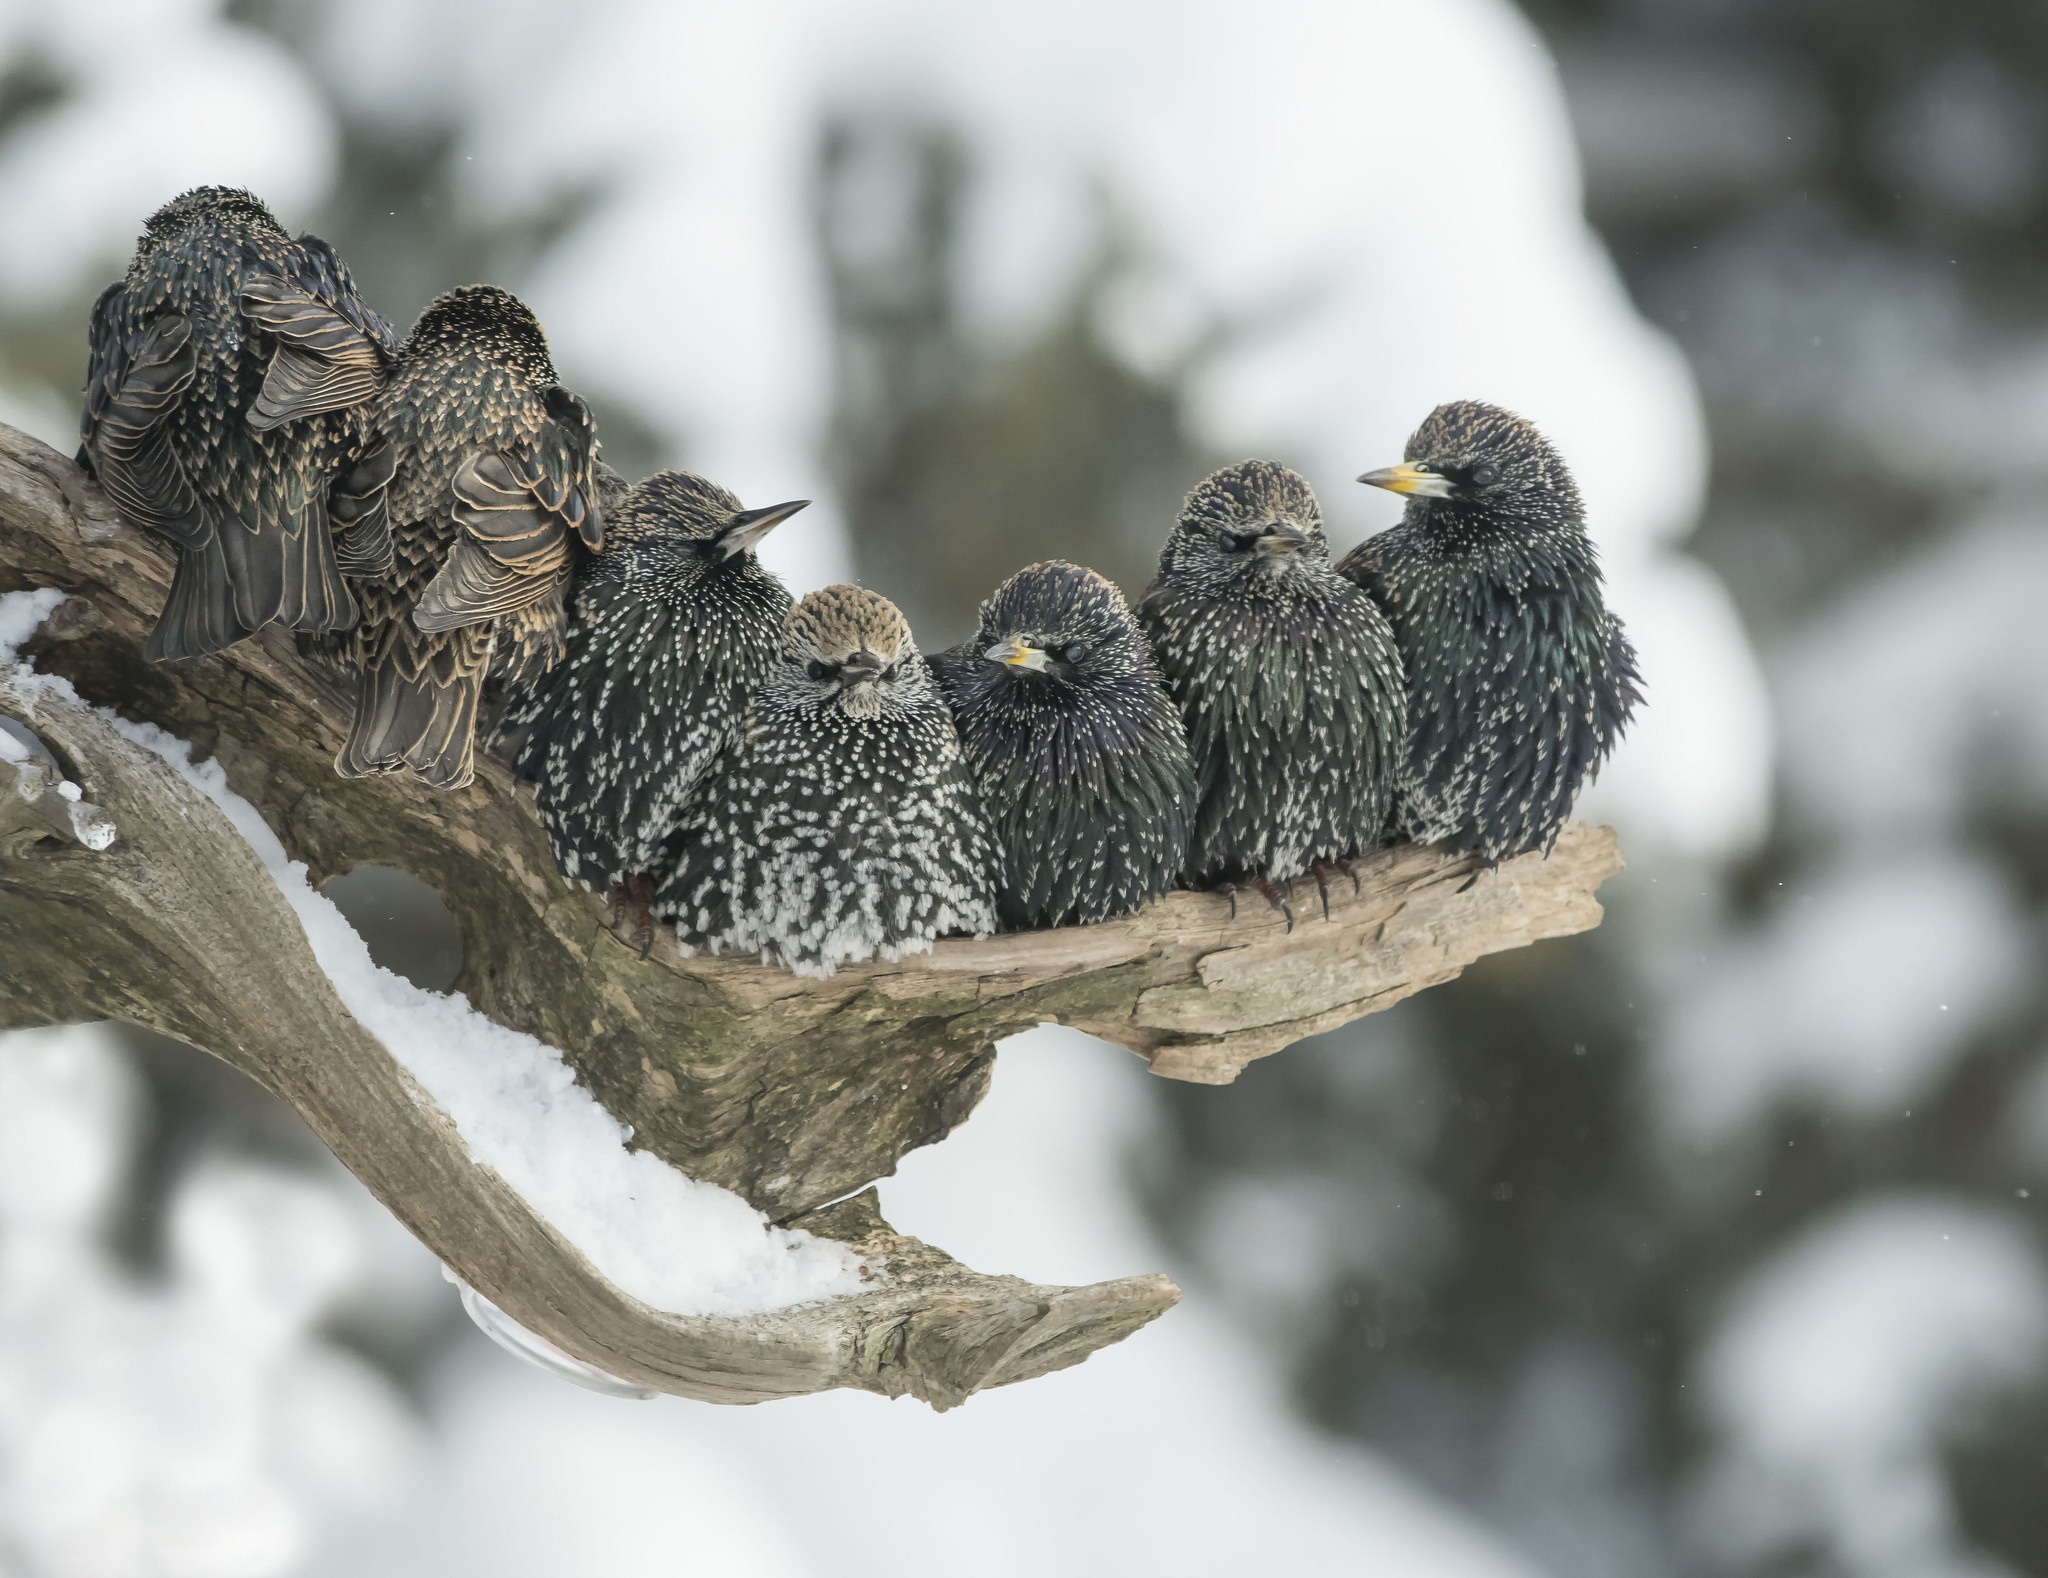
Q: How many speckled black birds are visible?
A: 7